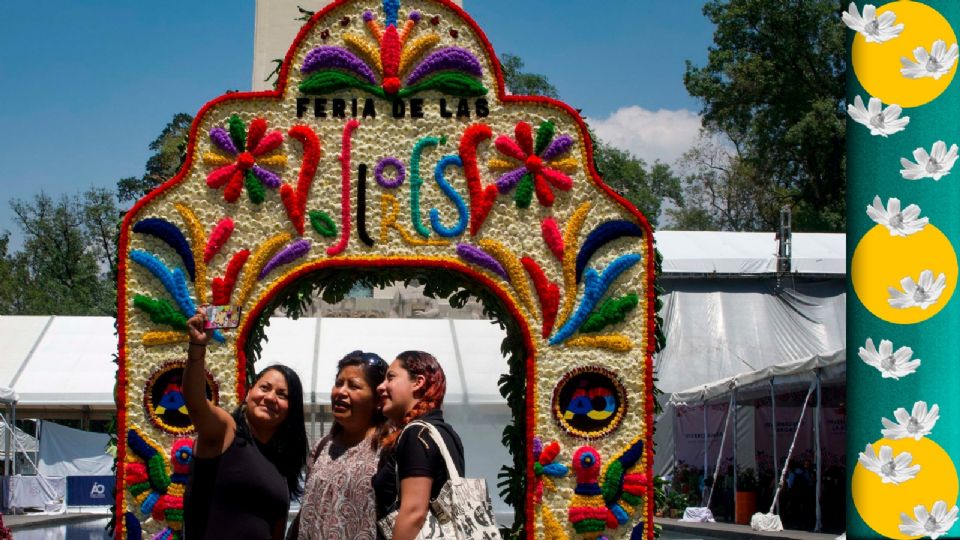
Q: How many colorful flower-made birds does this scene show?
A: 2